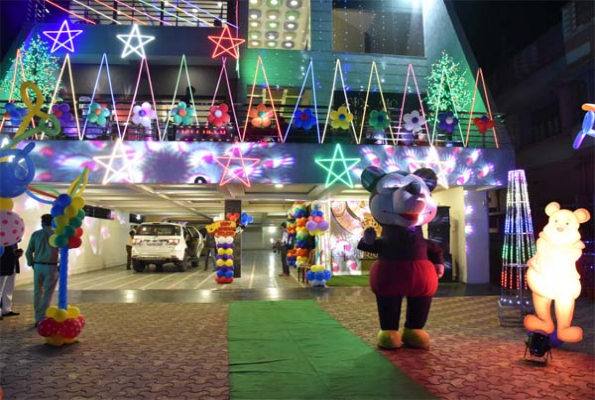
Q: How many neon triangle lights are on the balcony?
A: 13